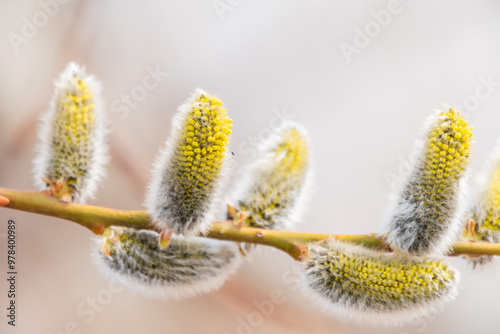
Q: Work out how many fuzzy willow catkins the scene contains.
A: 7